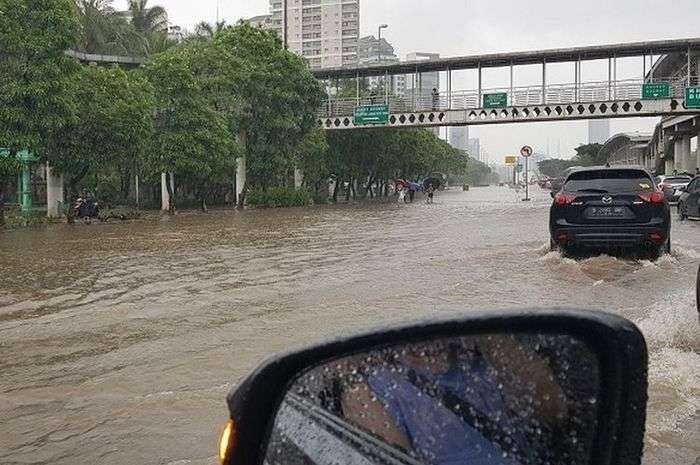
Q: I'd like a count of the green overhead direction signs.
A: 4